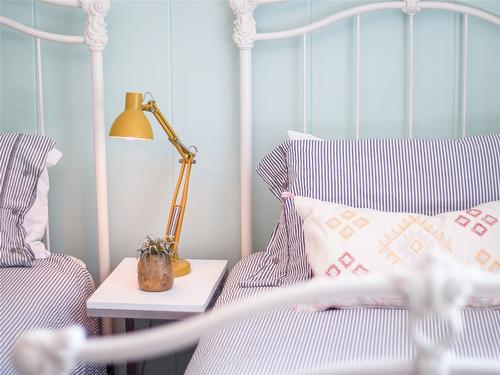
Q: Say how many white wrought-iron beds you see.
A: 2